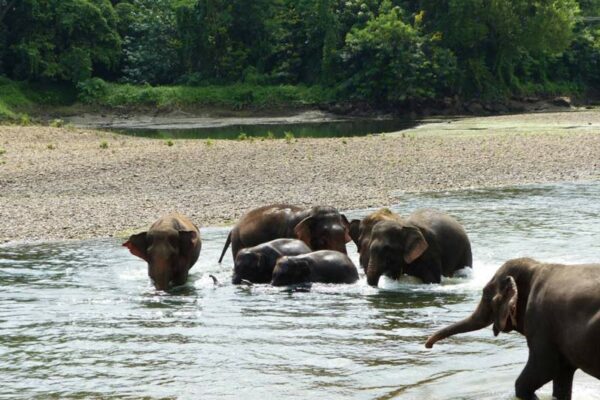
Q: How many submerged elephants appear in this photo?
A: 2